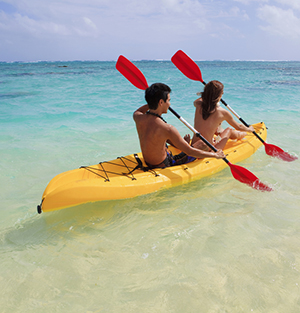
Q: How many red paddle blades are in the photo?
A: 4